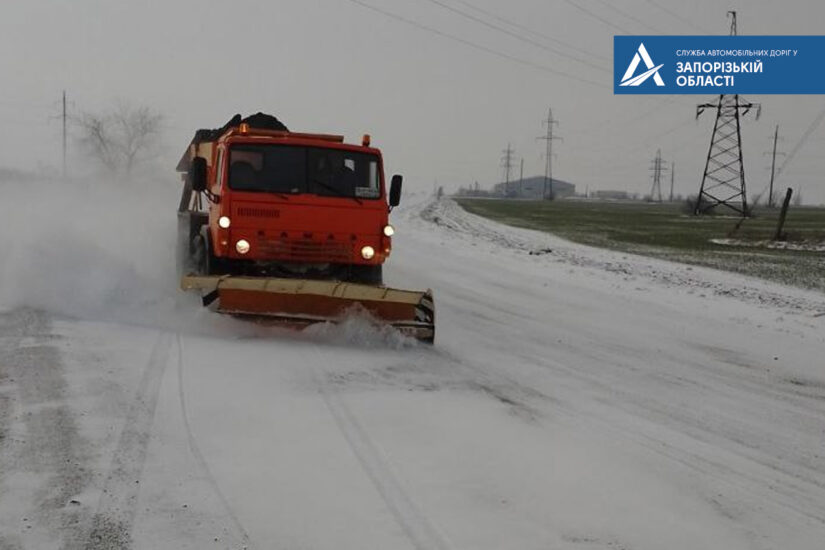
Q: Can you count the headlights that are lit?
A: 4